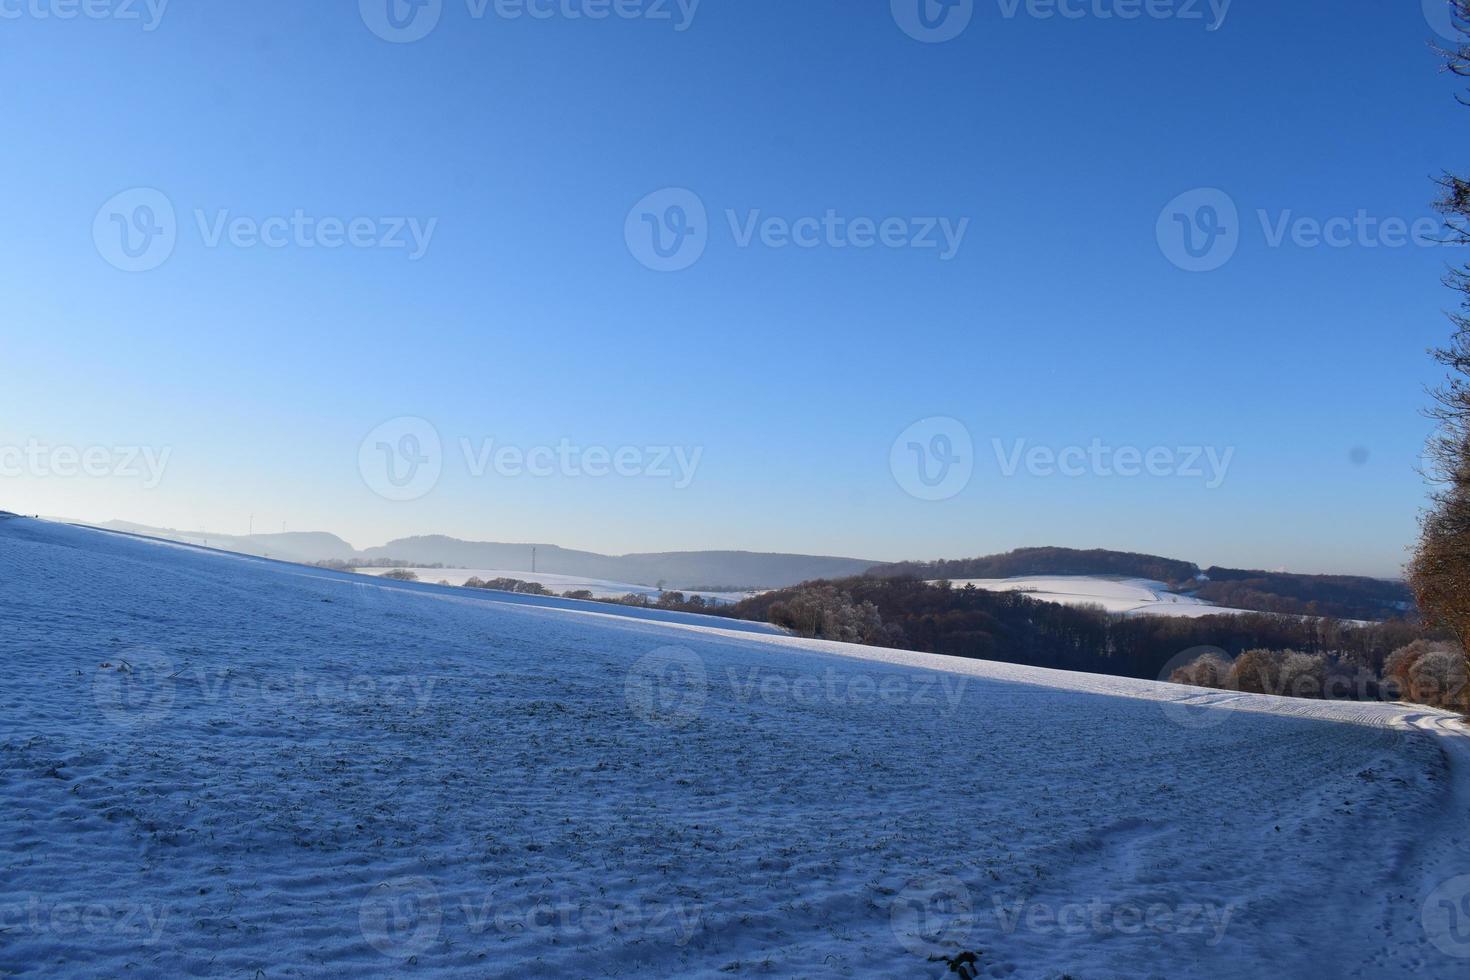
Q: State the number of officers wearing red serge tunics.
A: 0